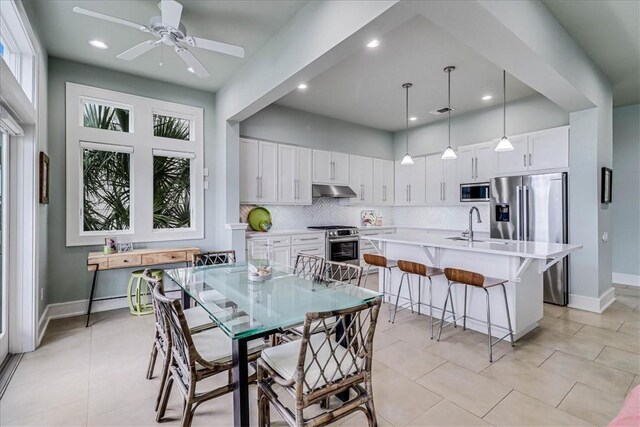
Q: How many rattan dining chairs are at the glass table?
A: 6